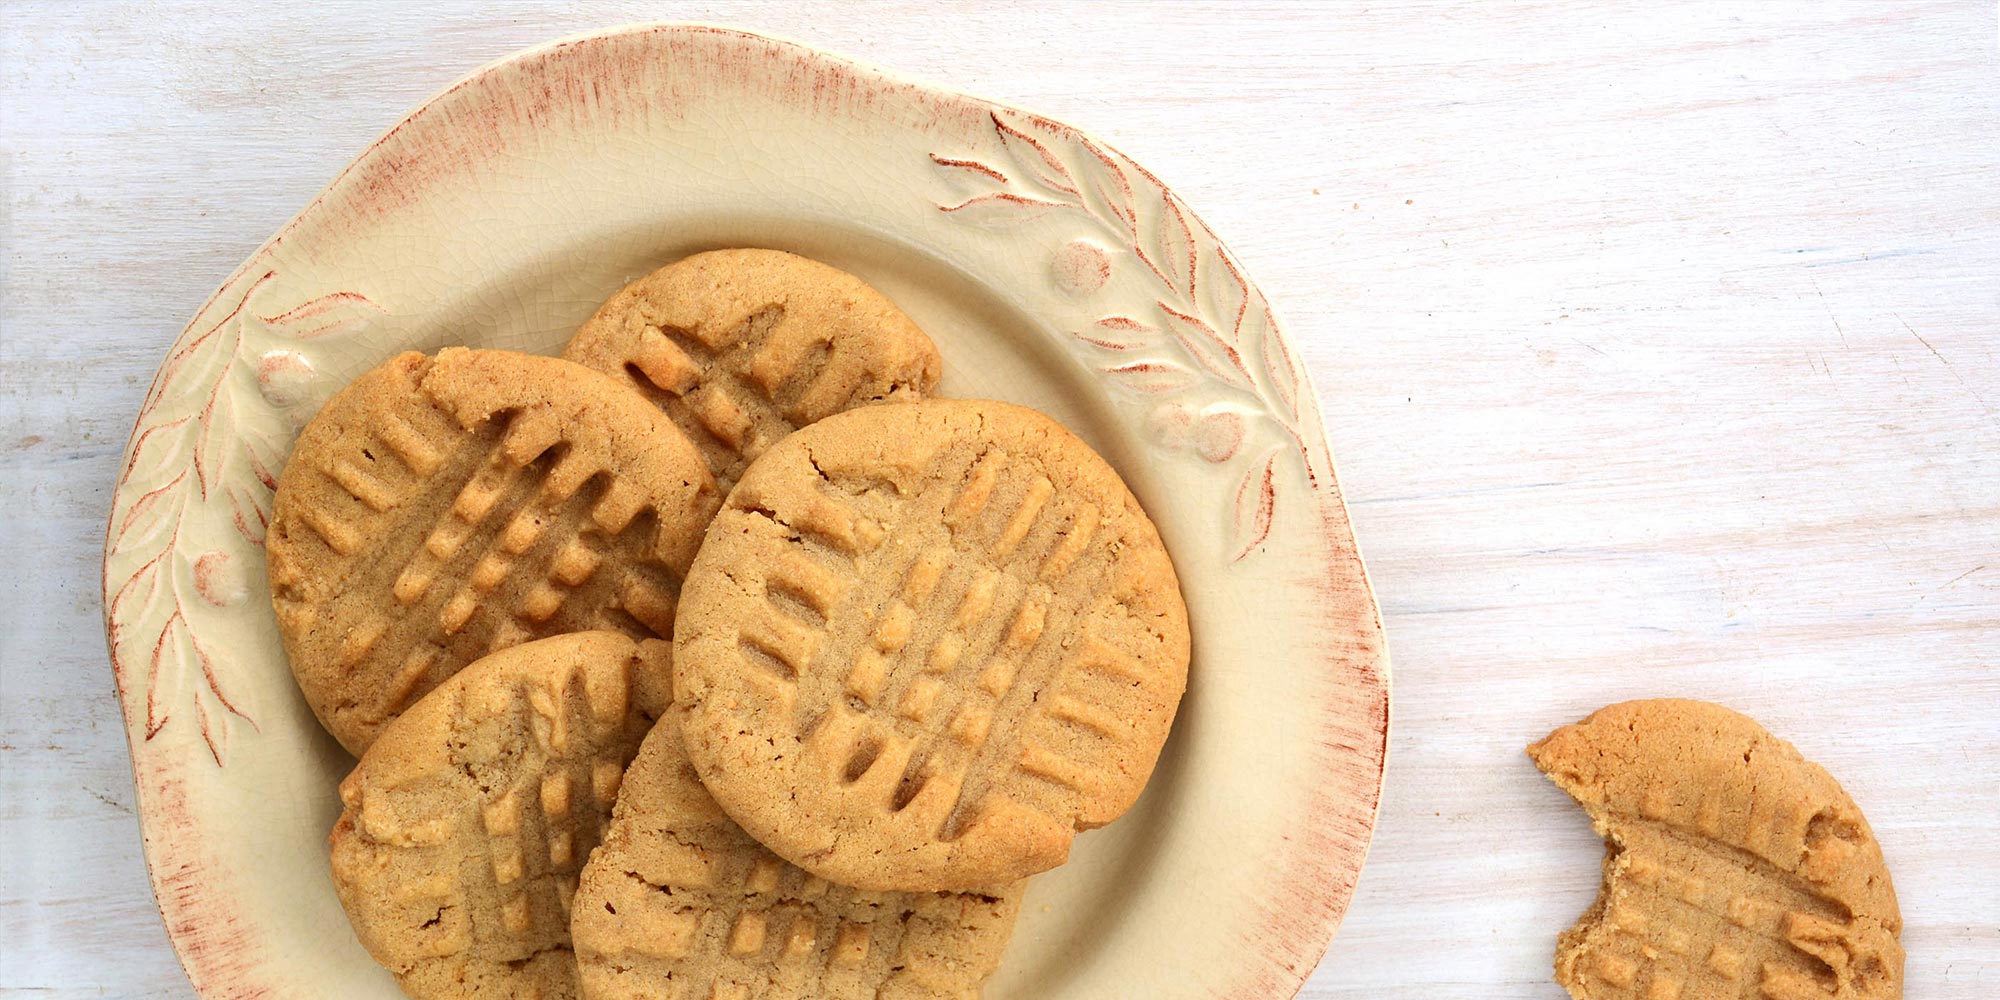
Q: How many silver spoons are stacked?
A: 0